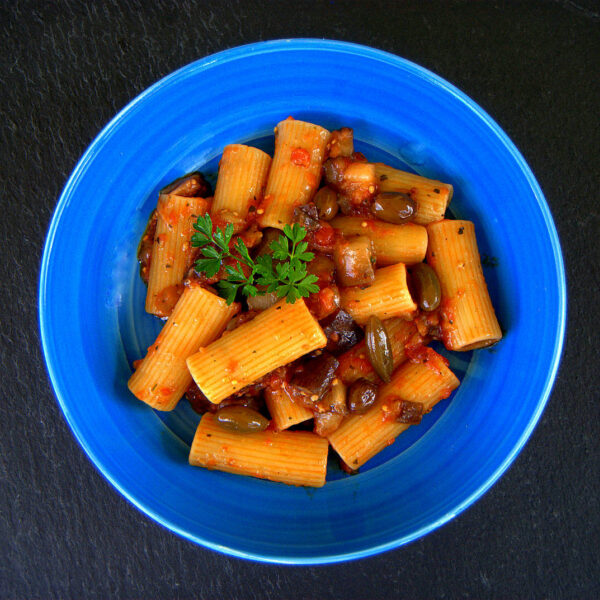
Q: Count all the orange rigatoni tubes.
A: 13